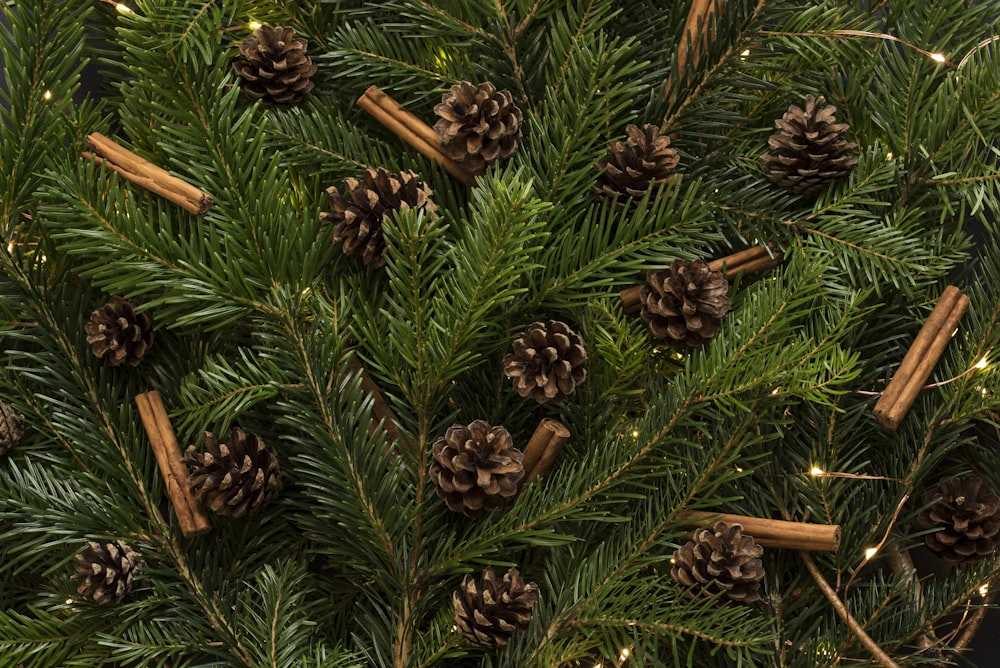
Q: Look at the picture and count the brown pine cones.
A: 15